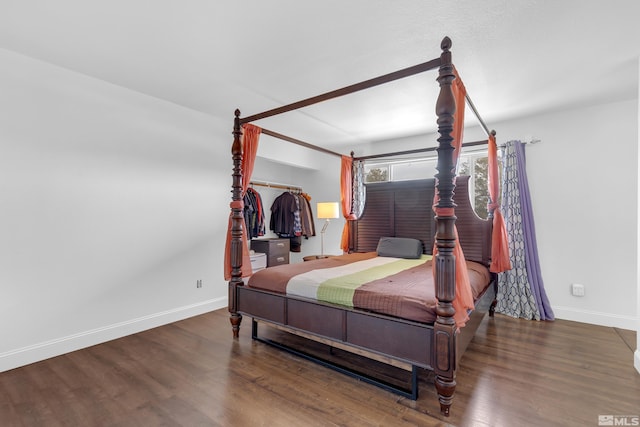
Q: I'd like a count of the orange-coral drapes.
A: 4